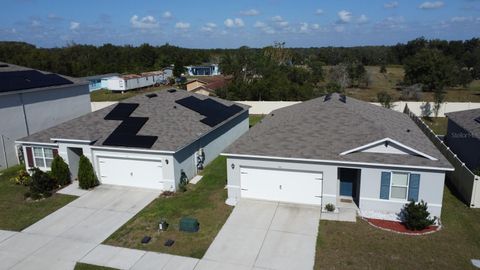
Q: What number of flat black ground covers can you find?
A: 2